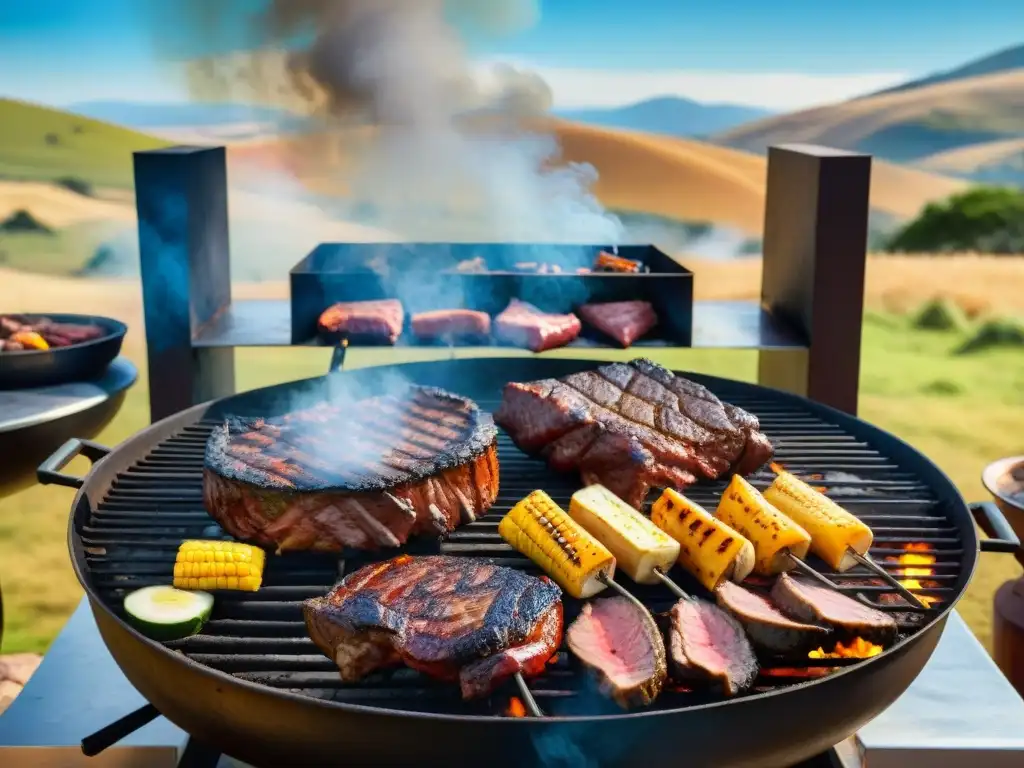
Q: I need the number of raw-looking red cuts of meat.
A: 4